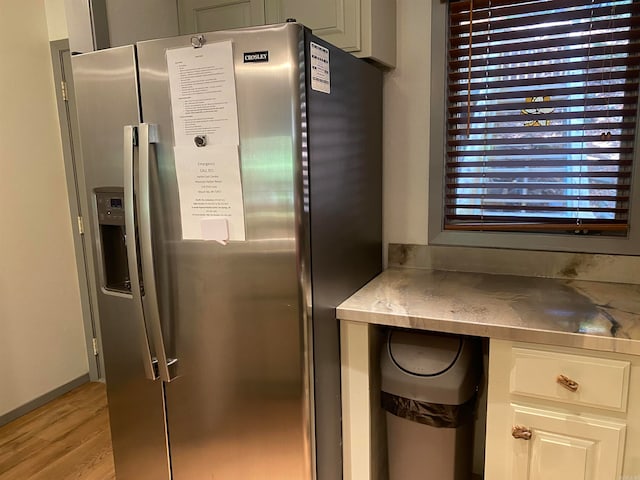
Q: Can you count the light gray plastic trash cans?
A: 1